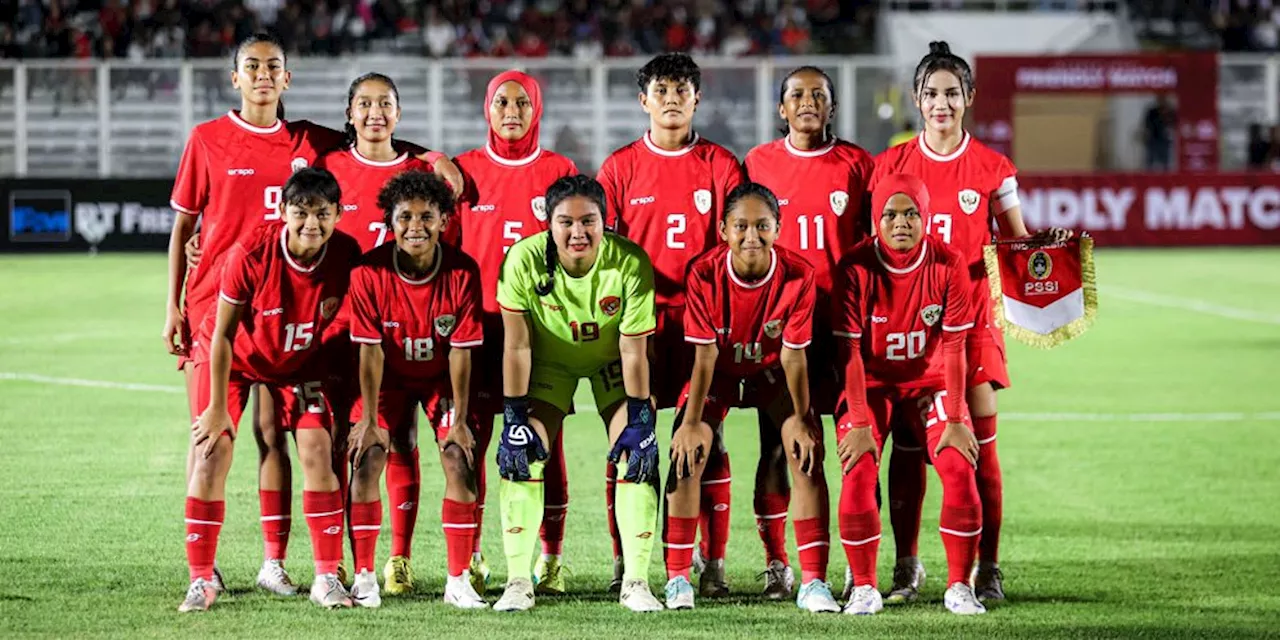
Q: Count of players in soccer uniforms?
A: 11